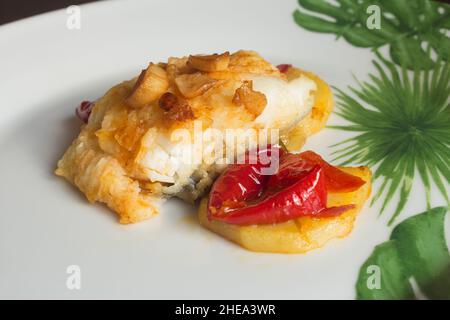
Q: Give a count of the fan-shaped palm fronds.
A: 1